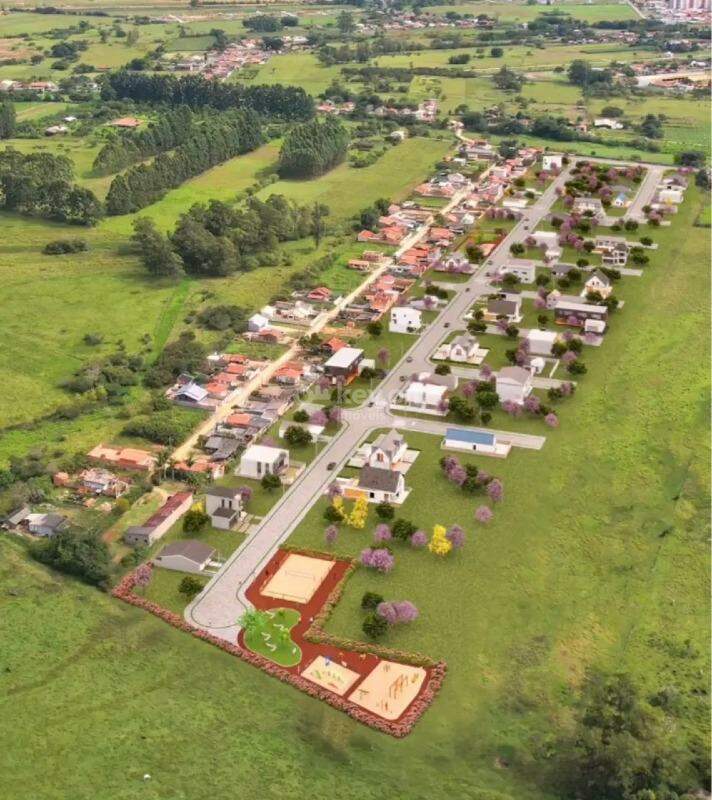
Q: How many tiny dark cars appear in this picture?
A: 10